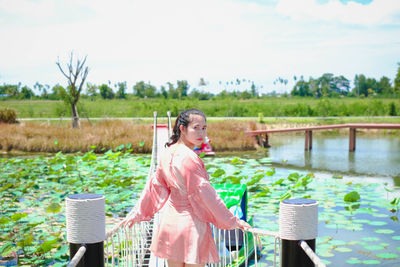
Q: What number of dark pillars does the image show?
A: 2